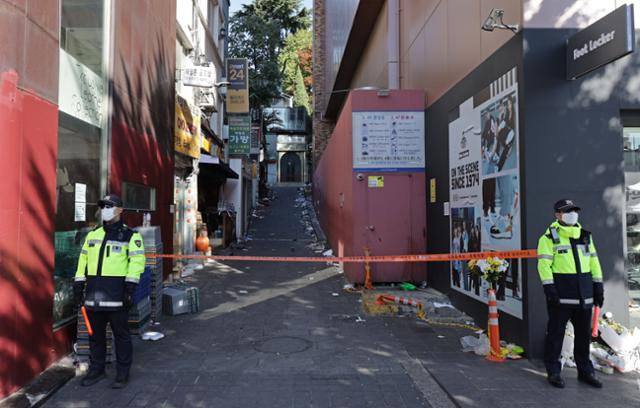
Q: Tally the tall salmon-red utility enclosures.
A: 1